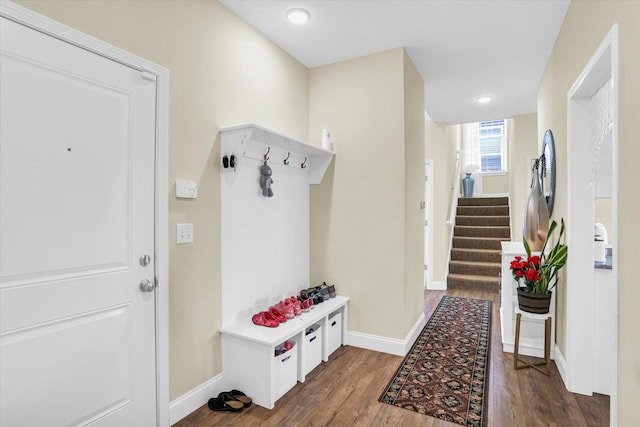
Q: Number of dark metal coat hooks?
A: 3